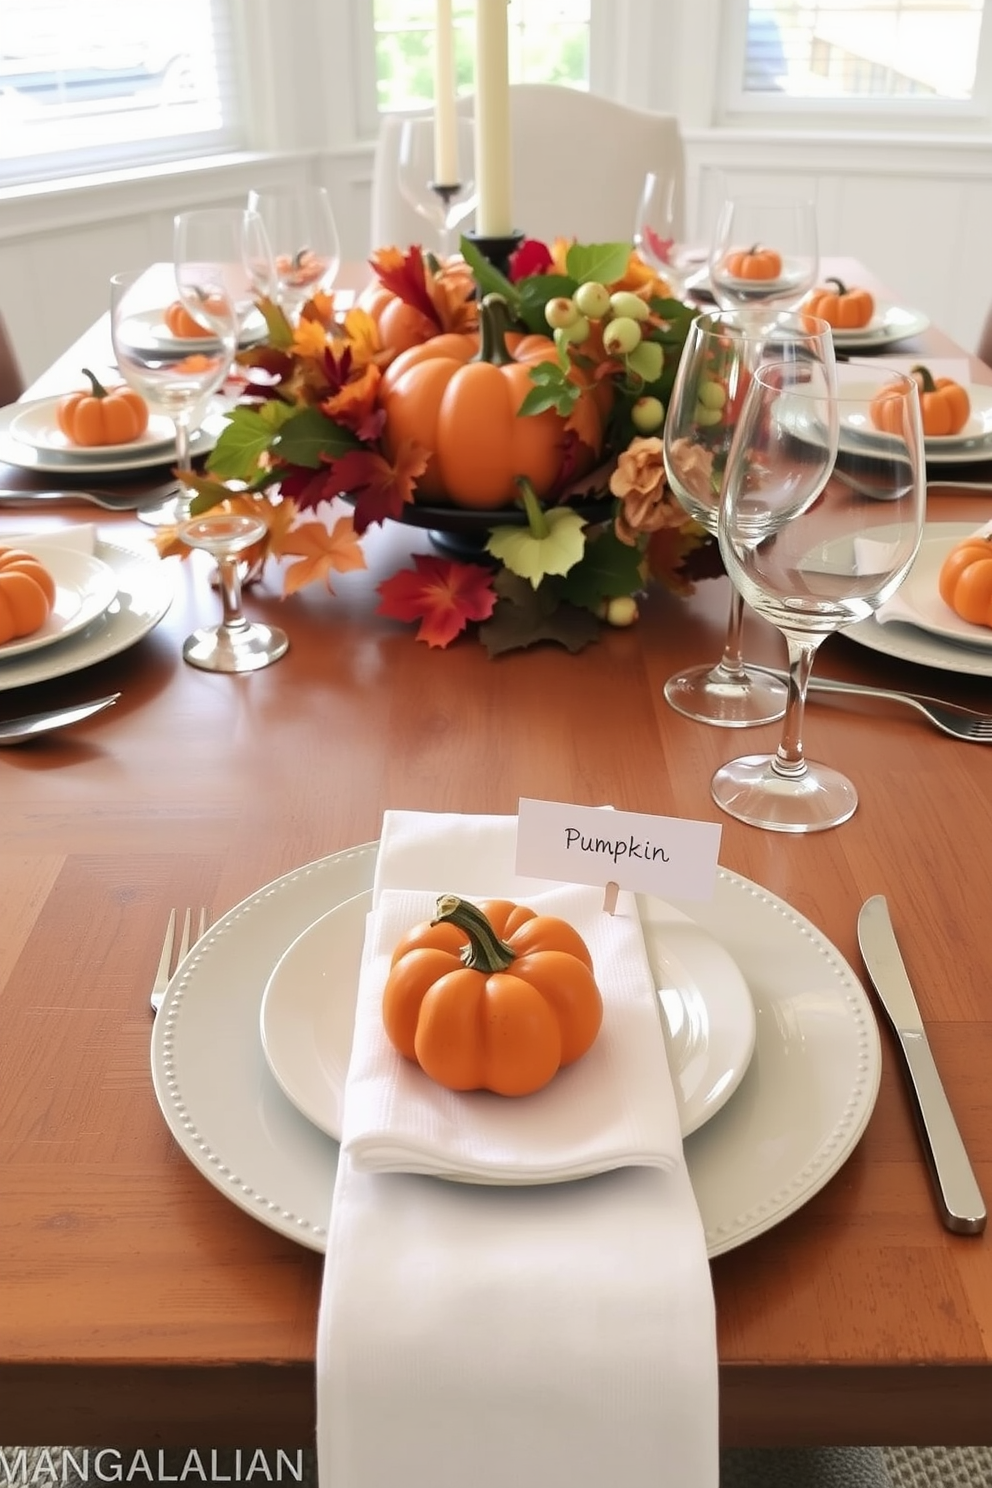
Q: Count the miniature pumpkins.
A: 9